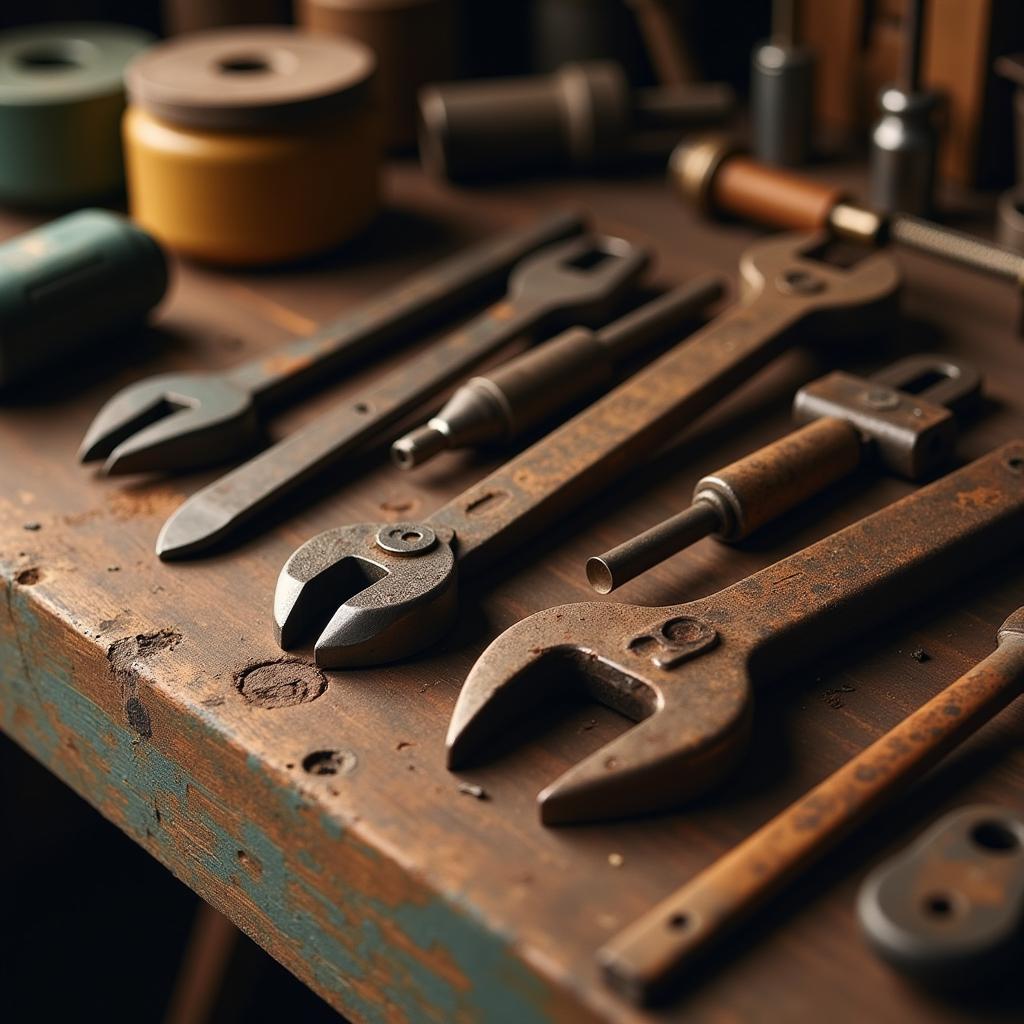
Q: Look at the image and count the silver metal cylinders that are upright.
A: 2